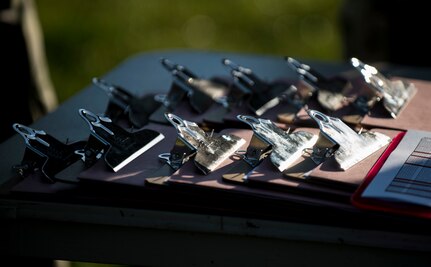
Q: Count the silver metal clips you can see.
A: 10